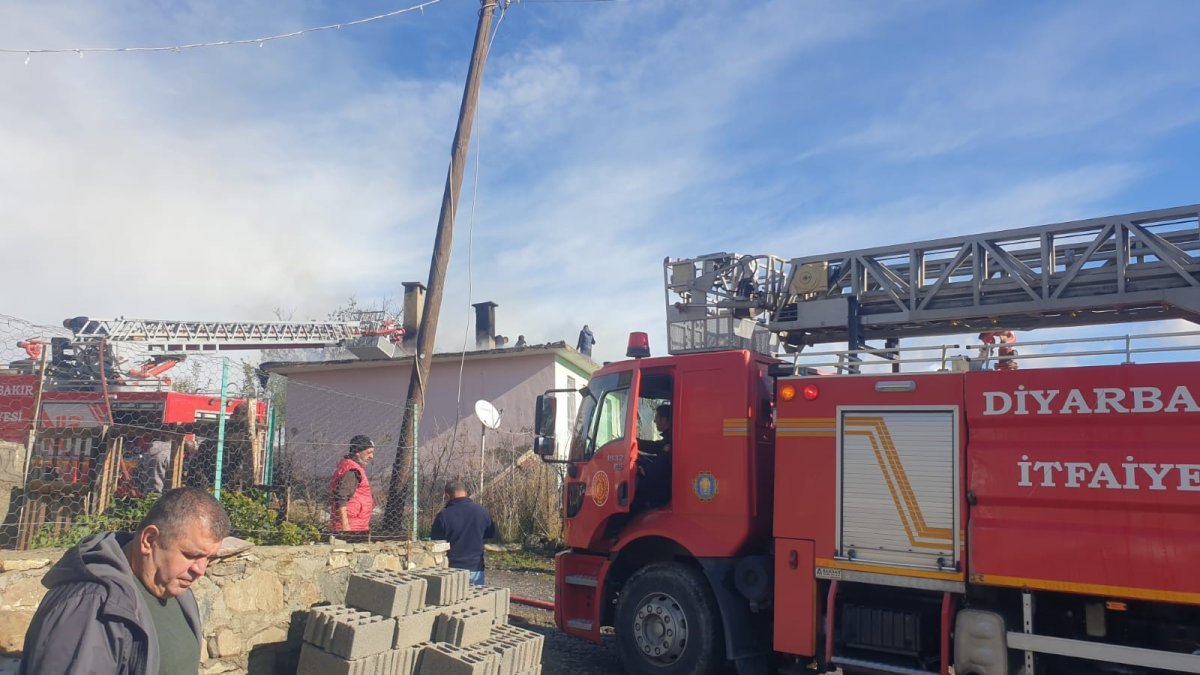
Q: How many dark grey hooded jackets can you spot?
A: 1